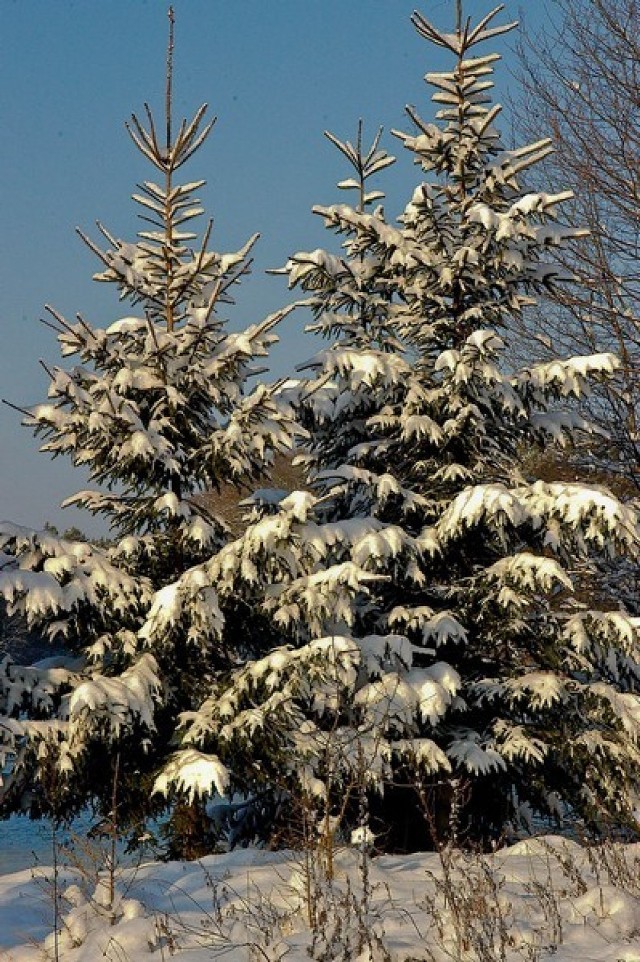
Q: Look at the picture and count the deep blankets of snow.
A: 1